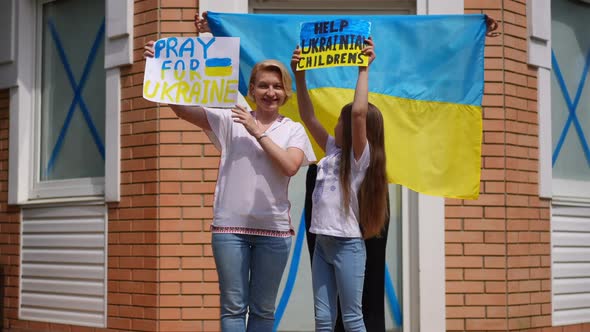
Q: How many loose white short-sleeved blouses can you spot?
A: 1